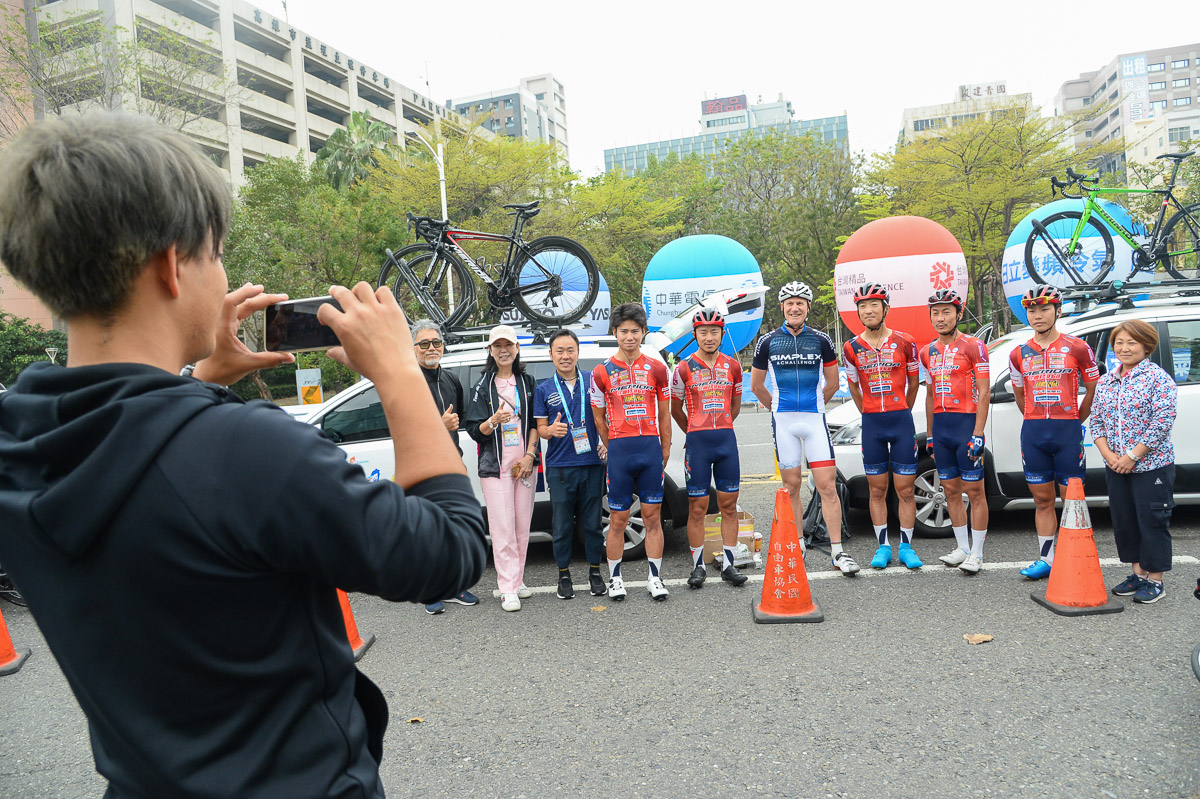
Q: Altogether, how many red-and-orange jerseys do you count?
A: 5